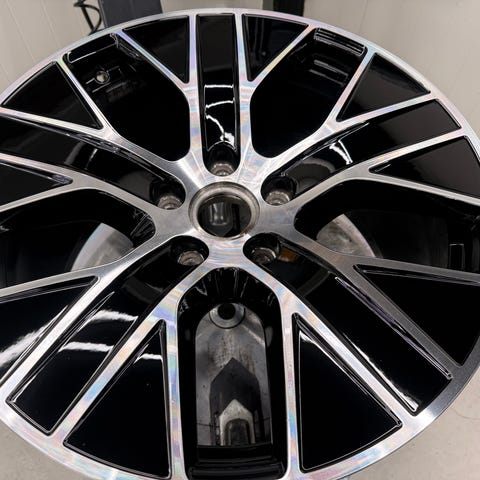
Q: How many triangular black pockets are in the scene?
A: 10